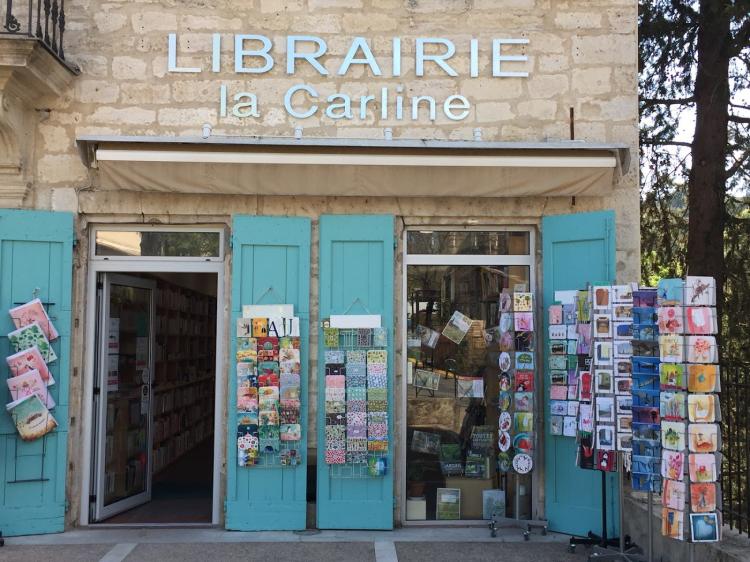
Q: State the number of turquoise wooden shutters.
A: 4